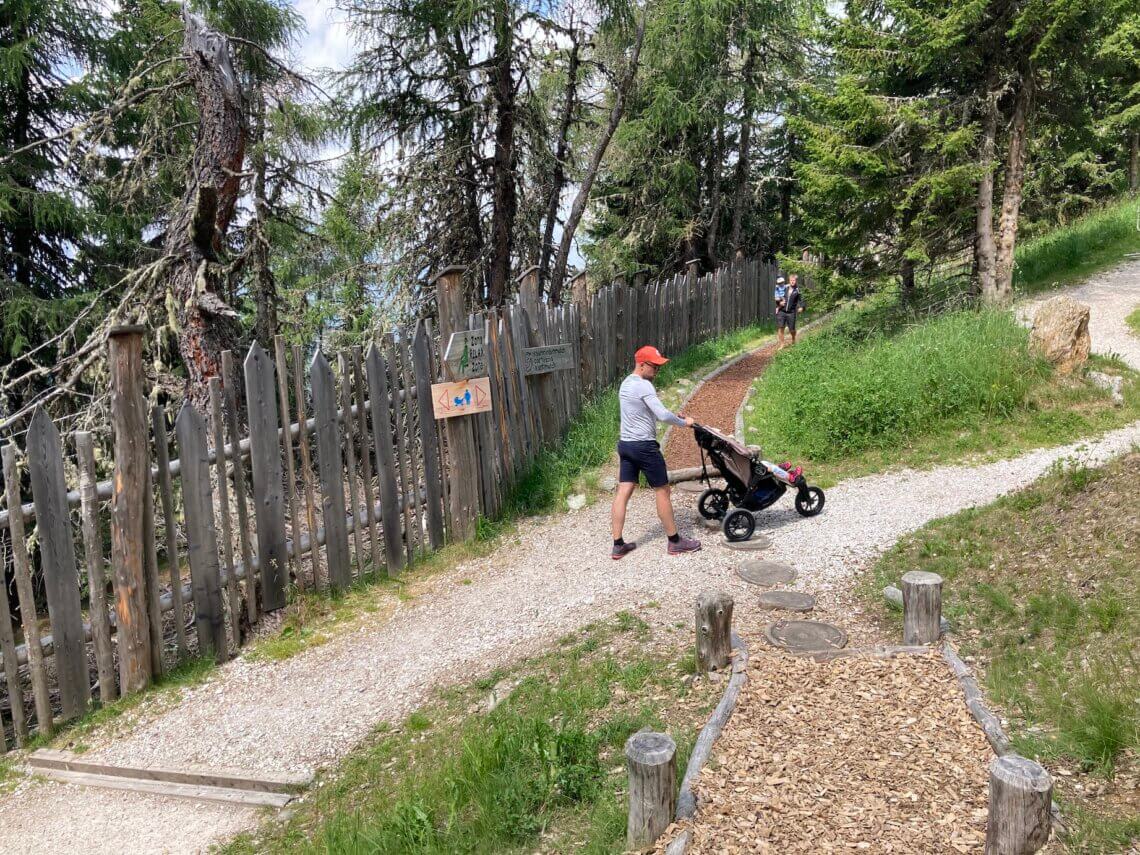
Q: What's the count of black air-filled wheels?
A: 3